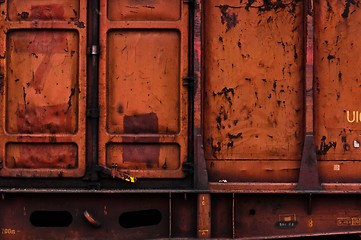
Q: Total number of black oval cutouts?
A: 2